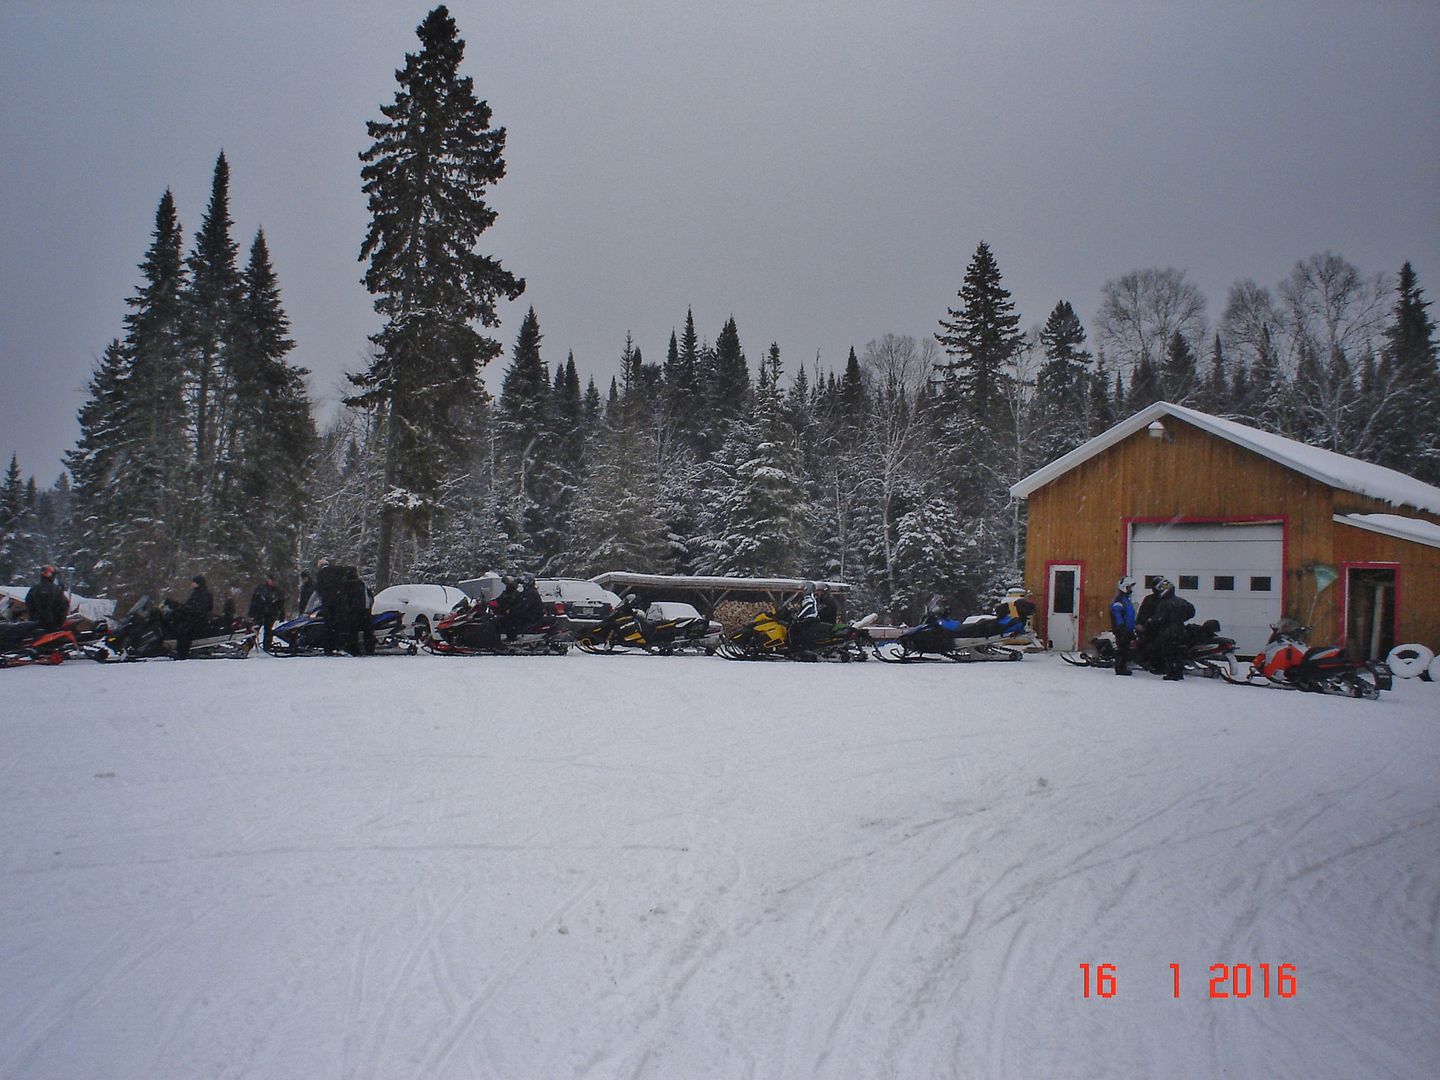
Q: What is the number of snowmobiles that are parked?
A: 9